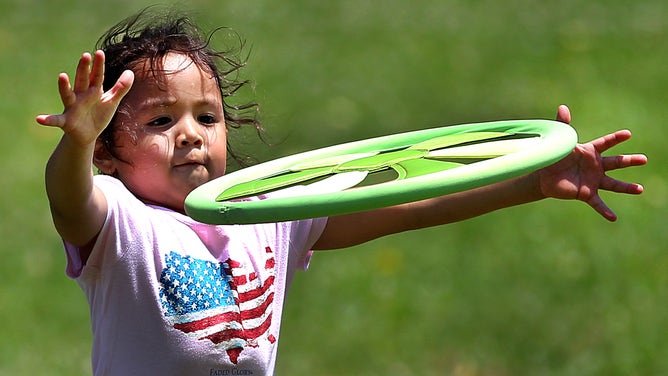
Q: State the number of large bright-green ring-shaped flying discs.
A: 1